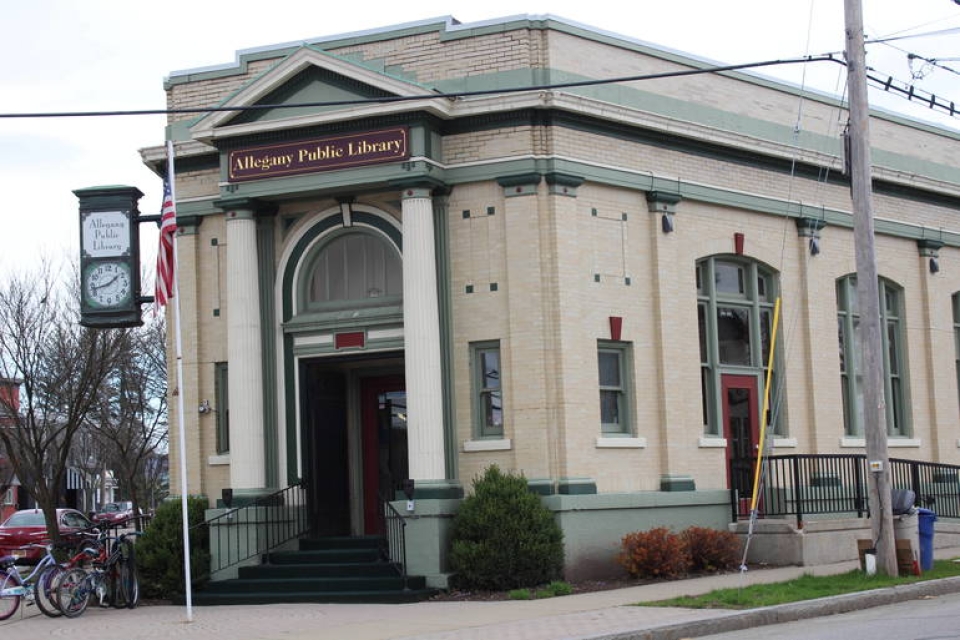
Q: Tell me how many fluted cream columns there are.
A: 2